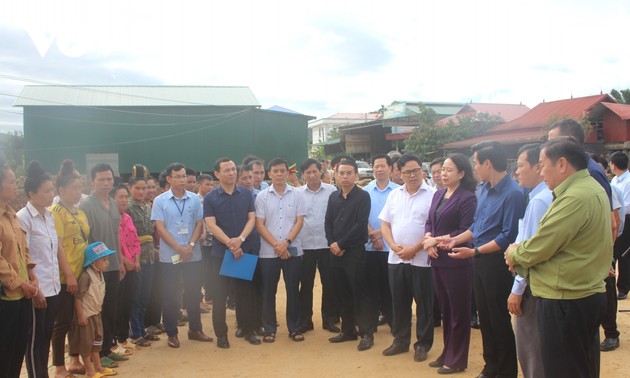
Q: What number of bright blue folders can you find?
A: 1